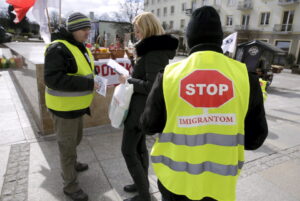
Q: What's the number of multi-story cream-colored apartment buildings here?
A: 1